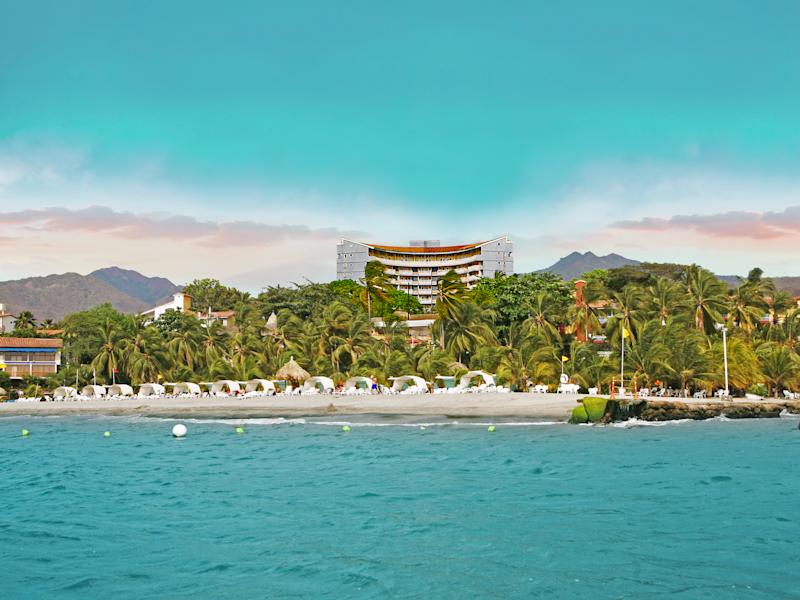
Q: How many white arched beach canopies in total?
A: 11